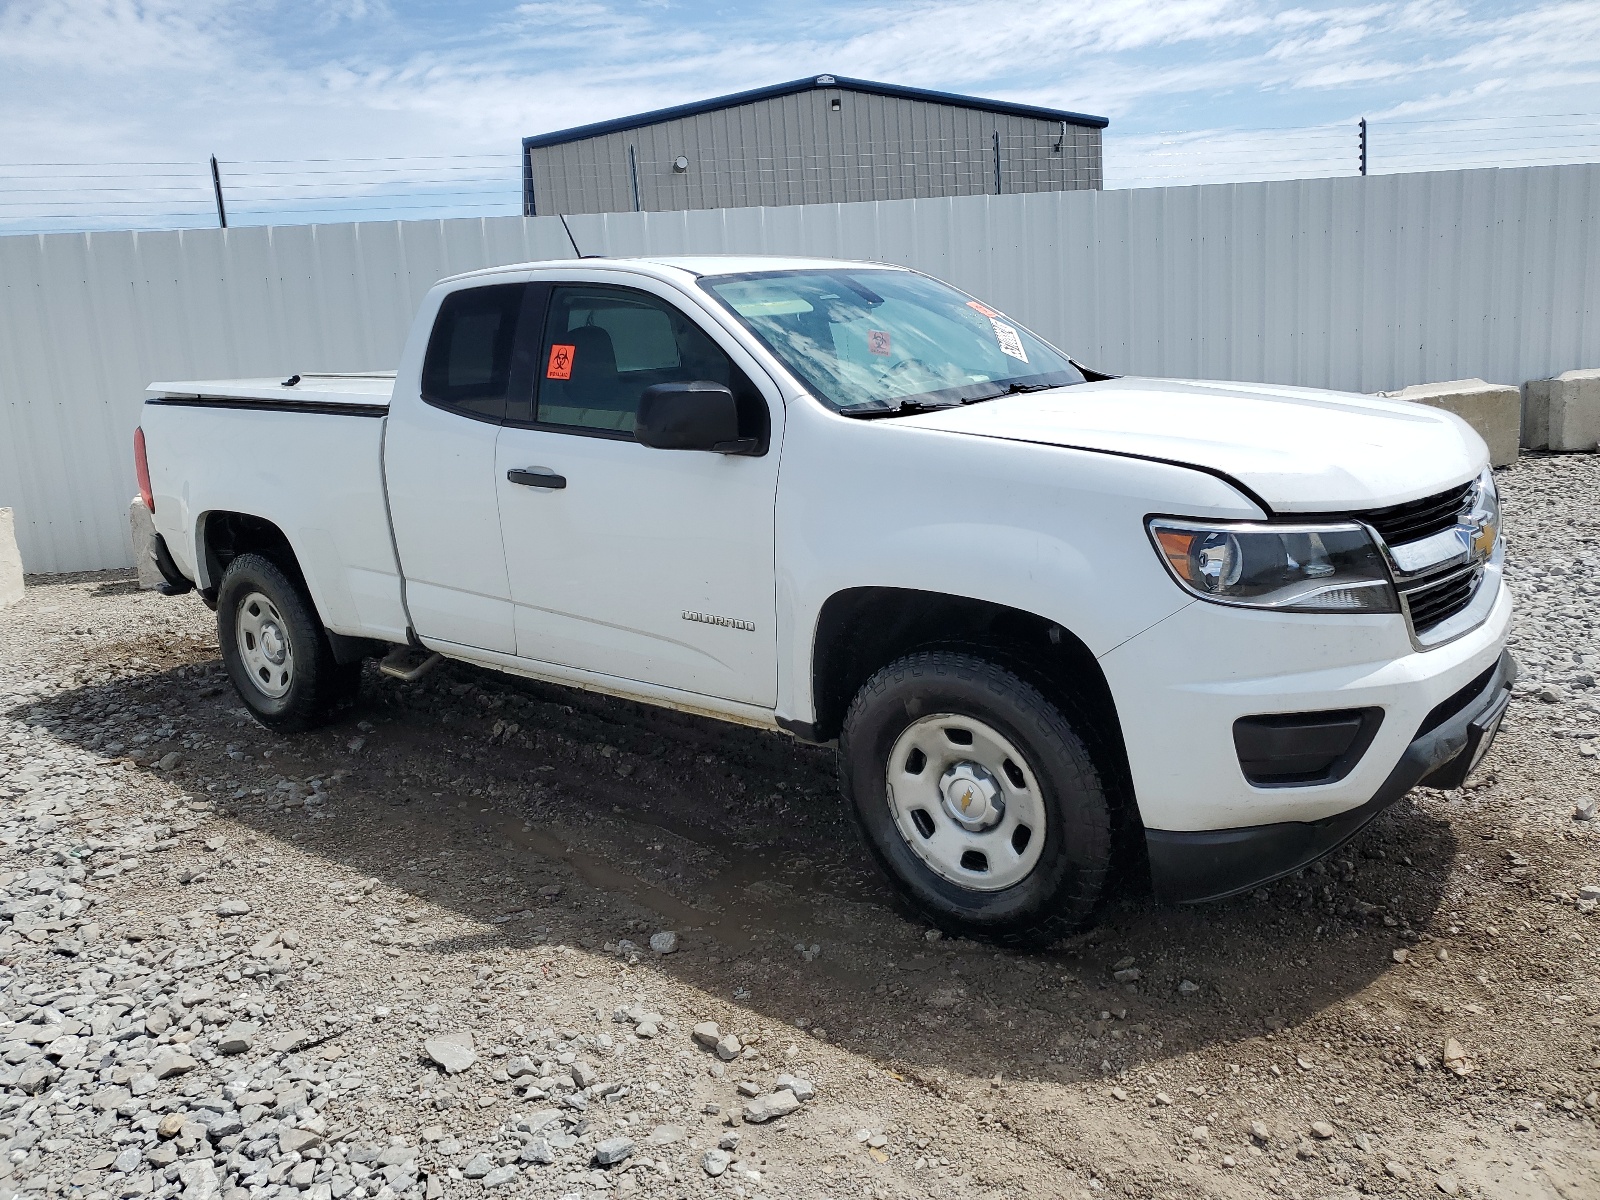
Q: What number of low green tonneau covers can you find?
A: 0